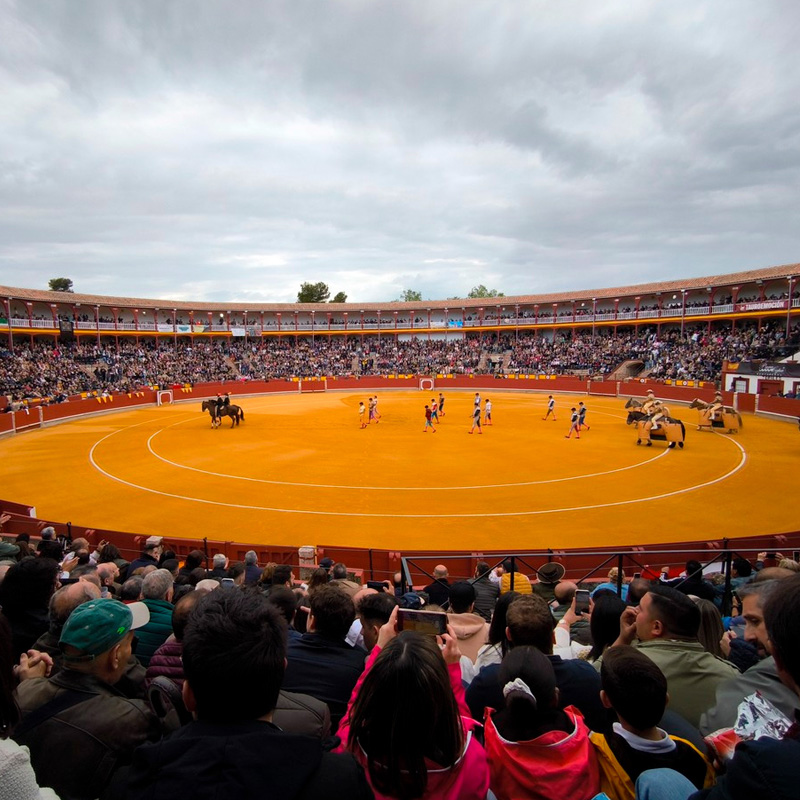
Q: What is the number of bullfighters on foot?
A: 12